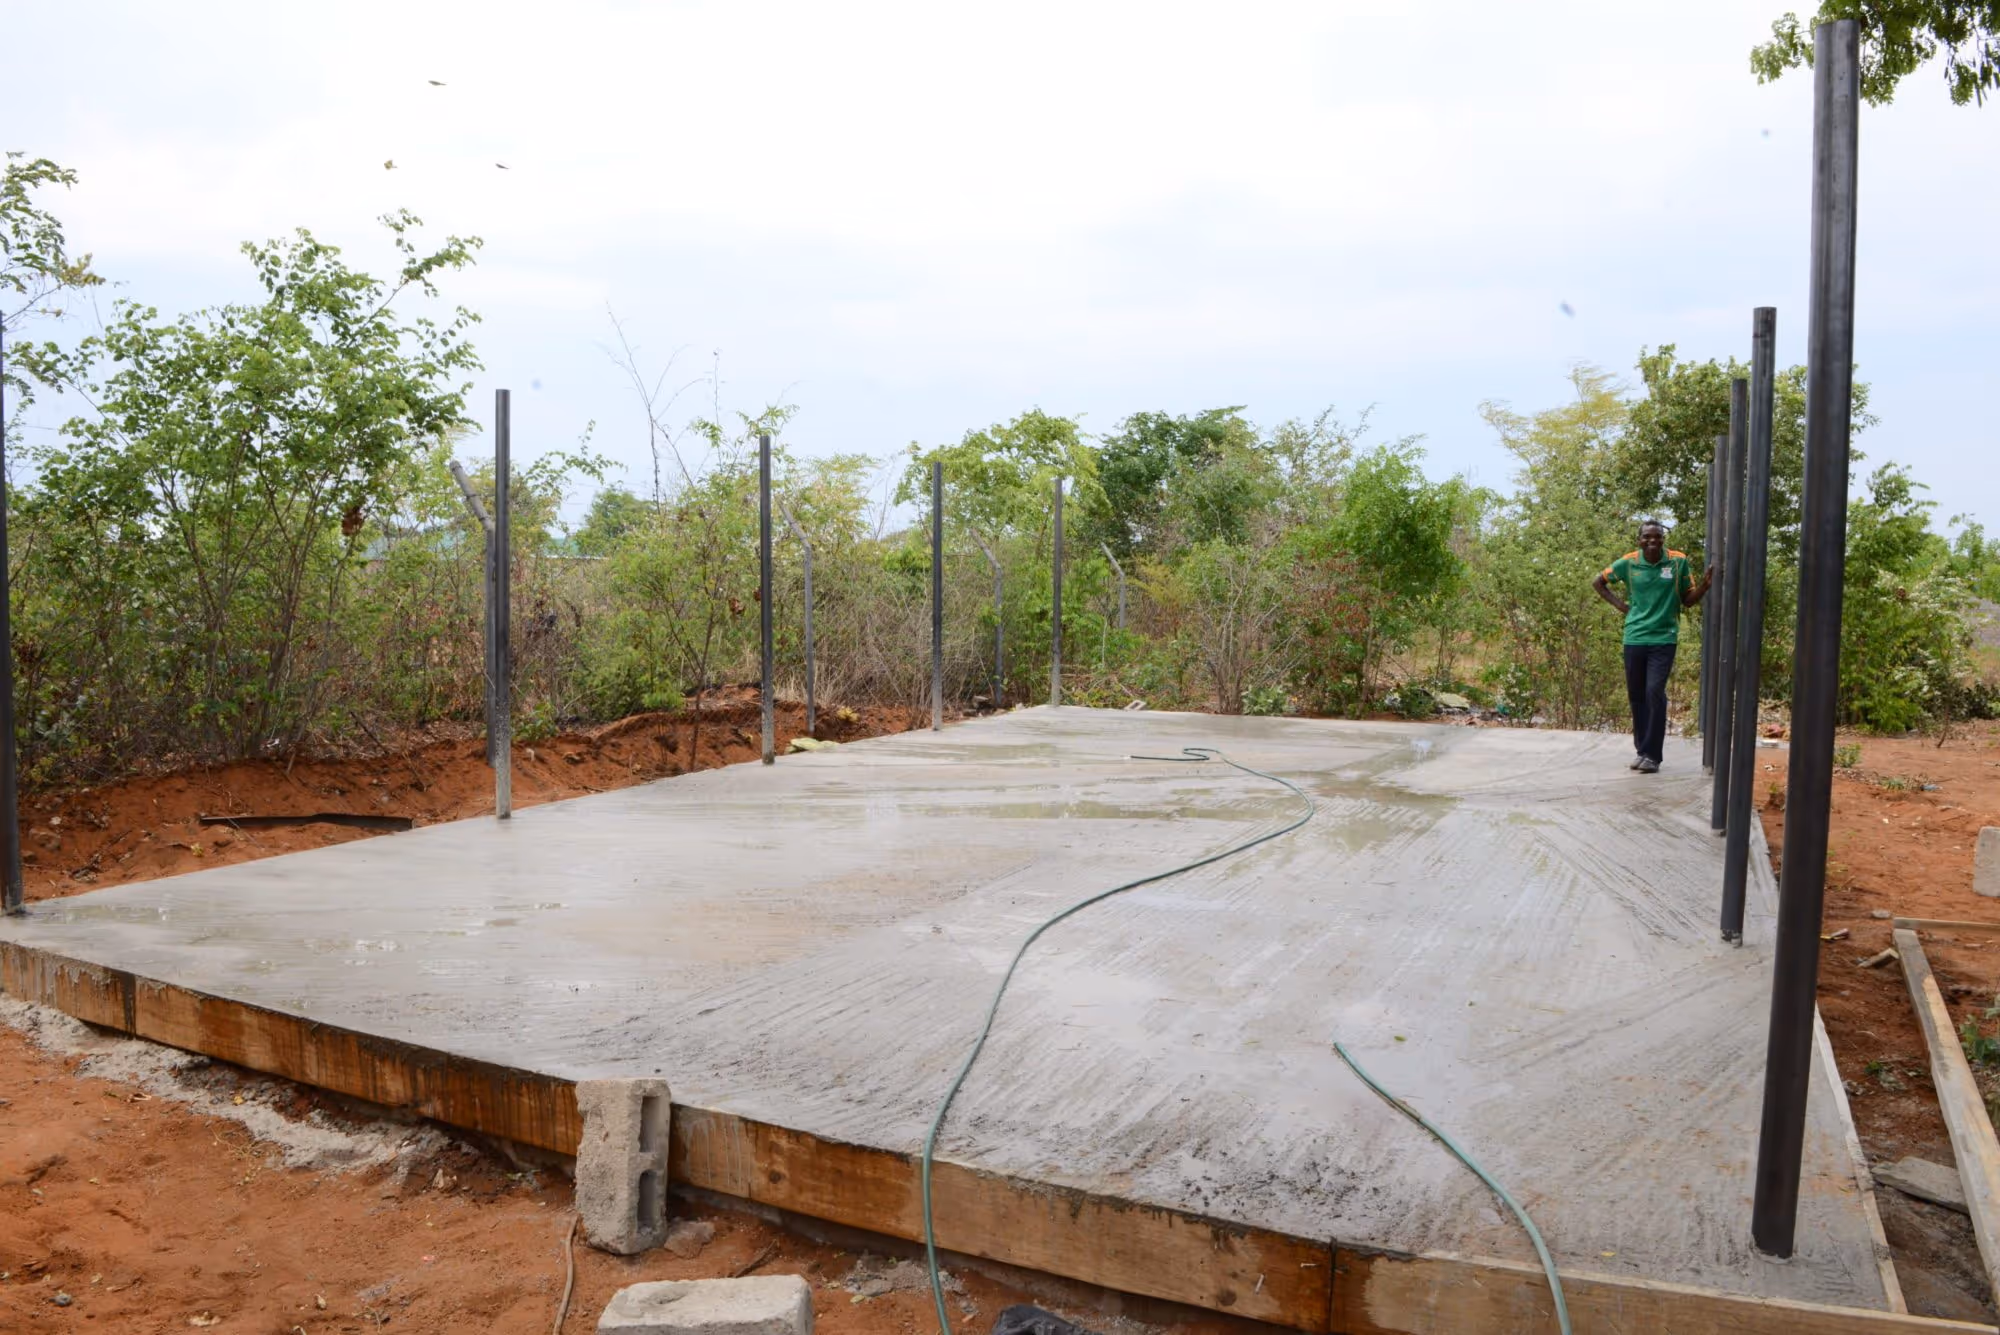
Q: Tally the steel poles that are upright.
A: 10